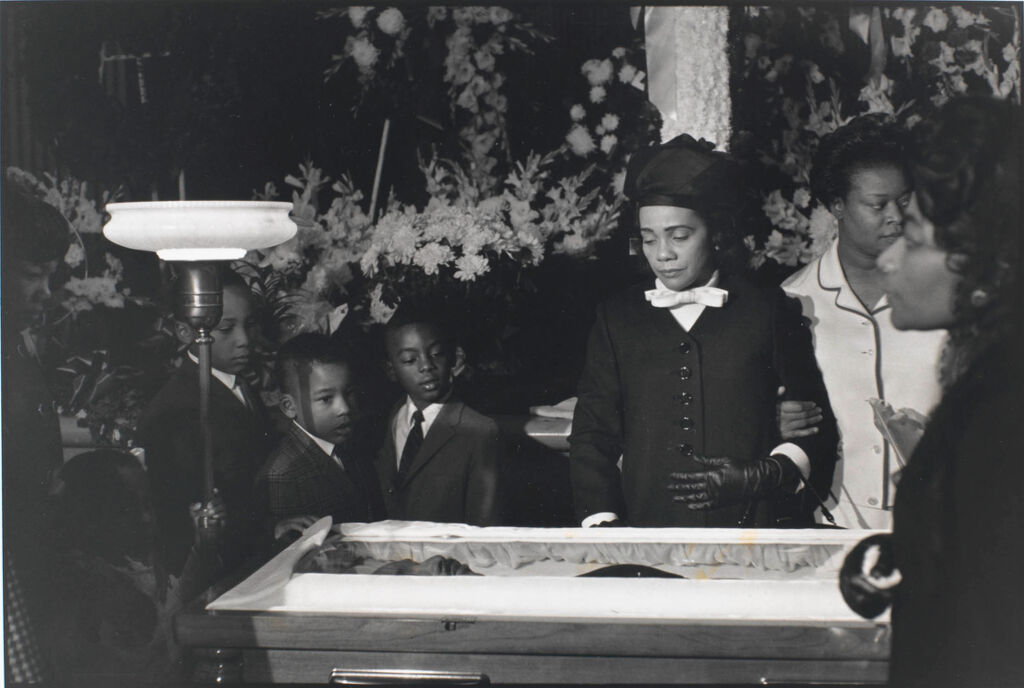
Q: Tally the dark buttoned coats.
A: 1